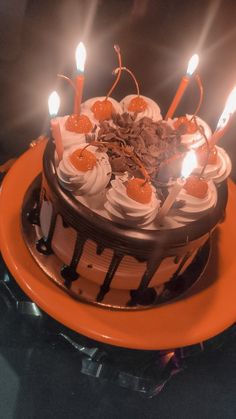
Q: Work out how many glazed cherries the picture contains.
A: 8